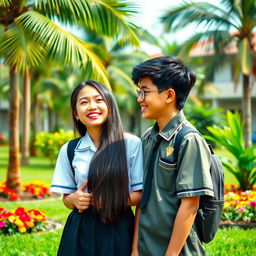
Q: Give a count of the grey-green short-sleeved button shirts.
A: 1